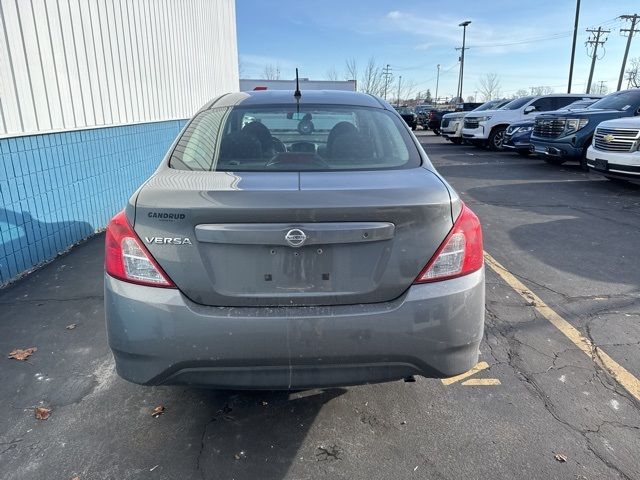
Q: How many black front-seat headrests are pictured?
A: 2